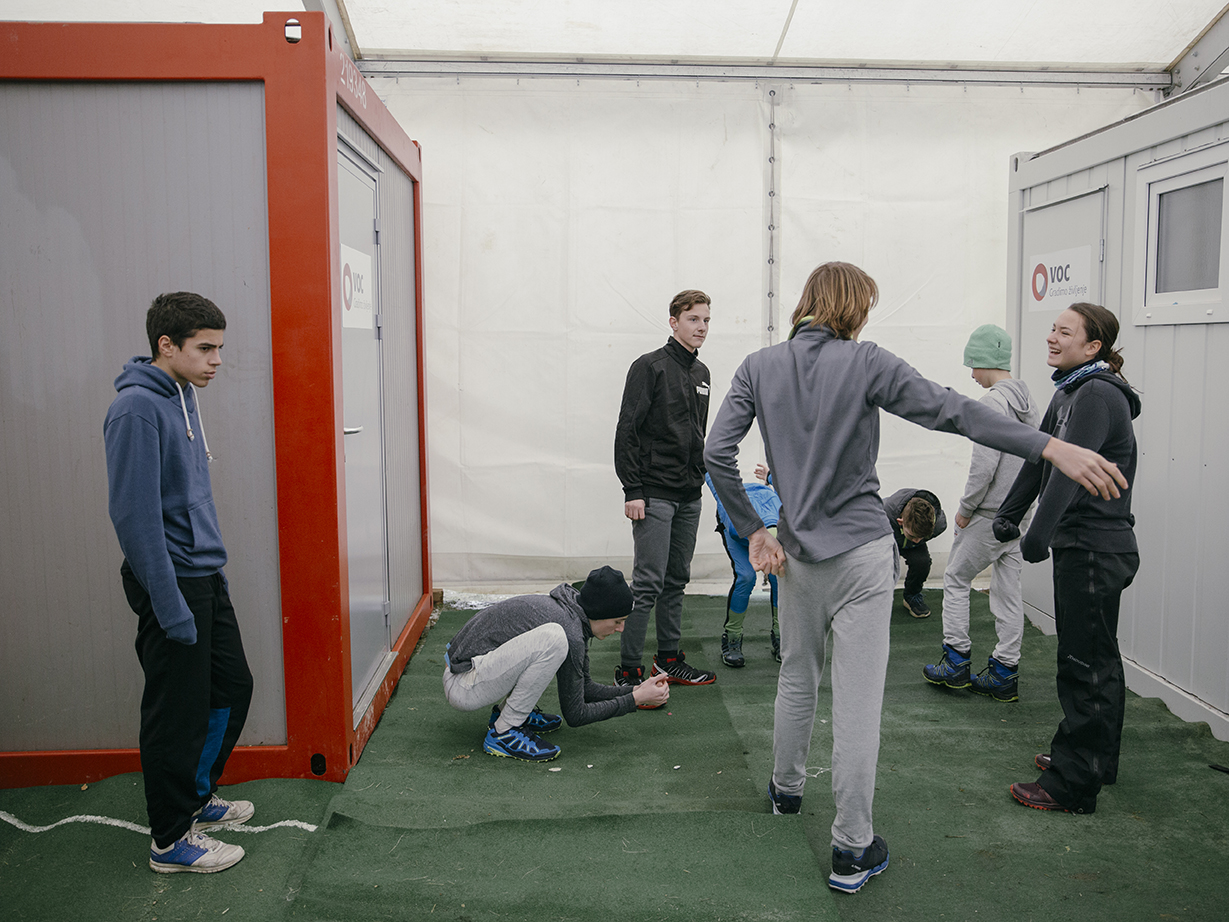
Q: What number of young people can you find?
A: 8